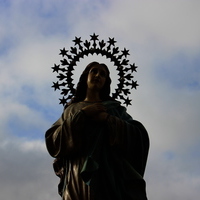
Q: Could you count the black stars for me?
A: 11